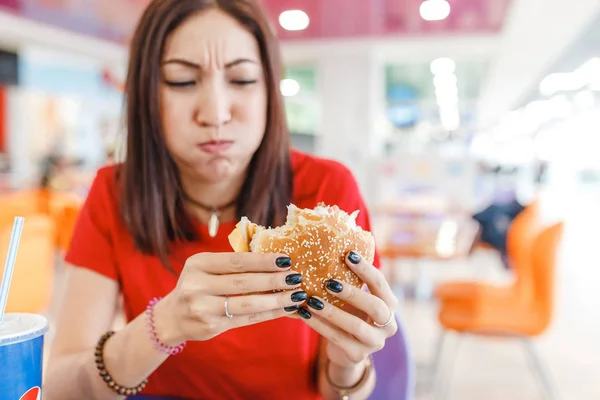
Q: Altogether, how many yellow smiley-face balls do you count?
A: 0